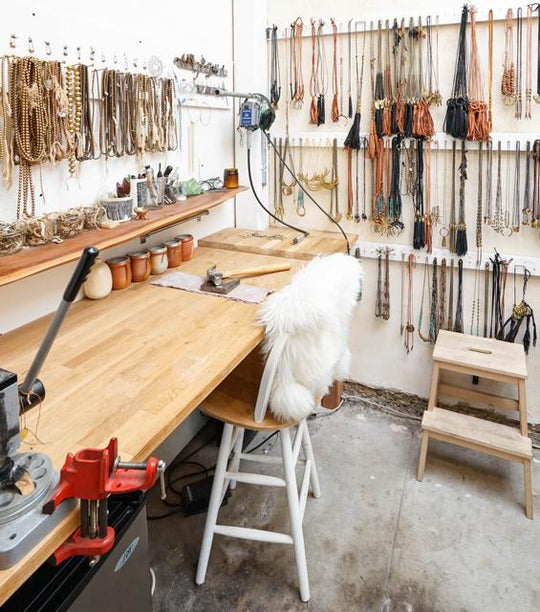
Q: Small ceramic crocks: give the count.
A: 5